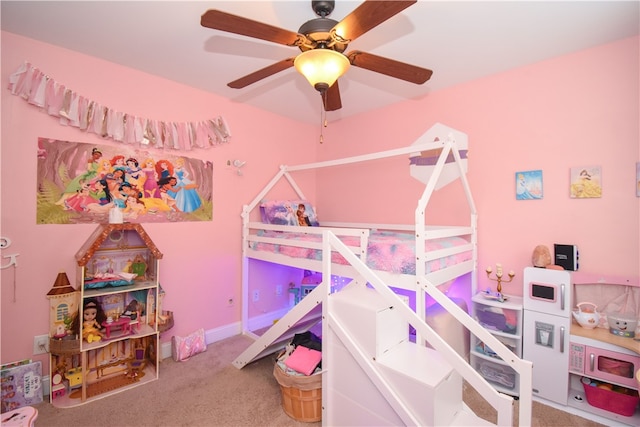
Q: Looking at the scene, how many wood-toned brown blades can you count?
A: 5